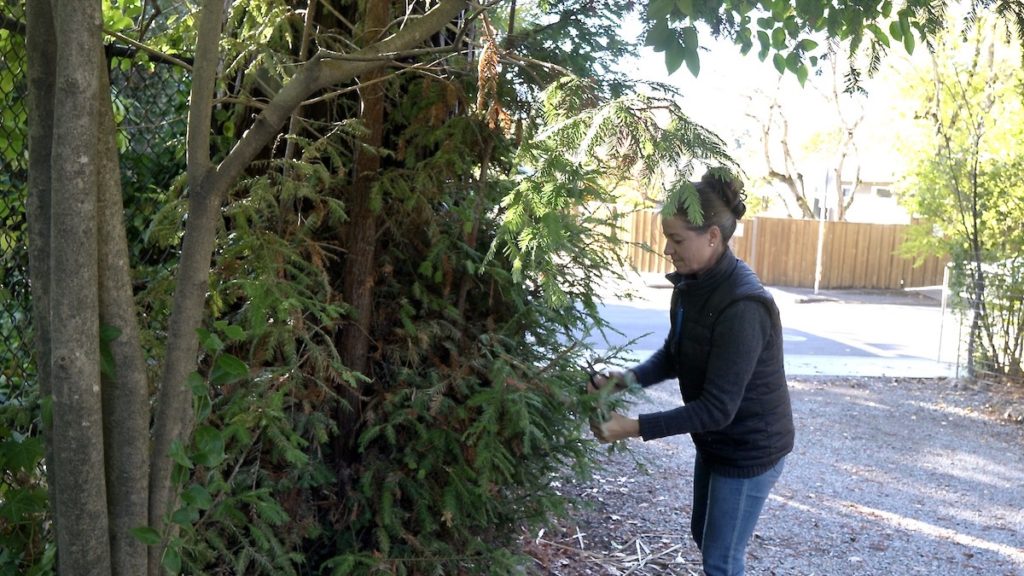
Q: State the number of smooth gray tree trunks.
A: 4